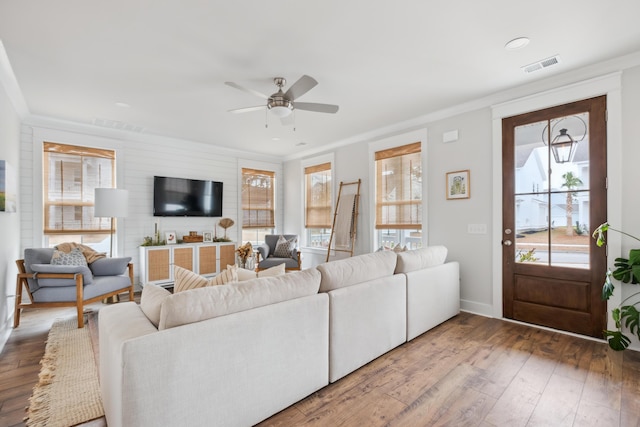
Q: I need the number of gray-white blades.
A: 5